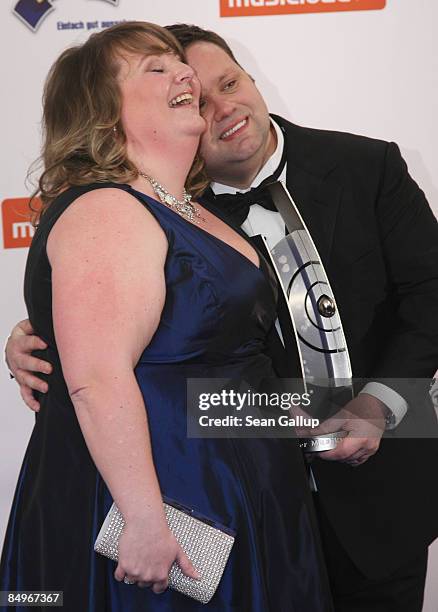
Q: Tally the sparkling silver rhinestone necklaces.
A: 1